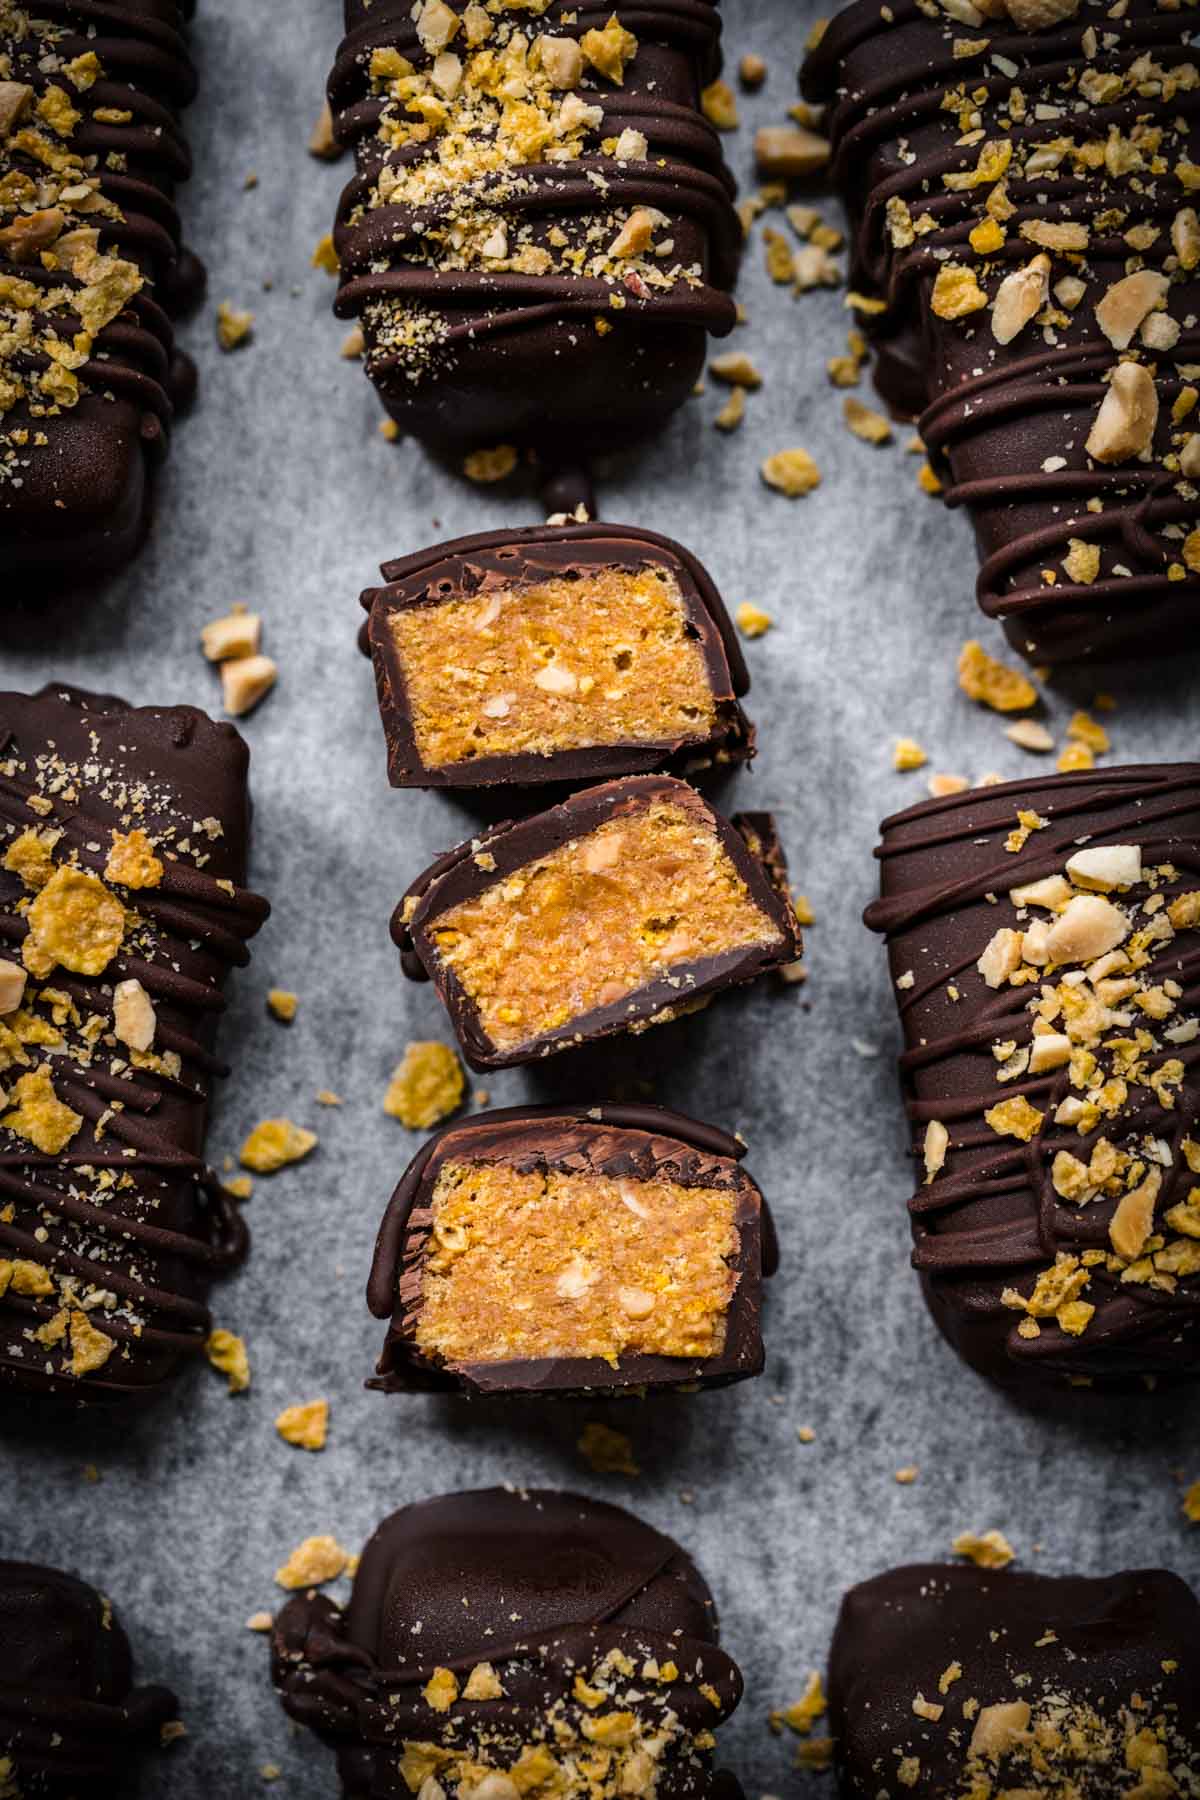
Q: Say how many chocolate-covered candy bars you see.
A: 11